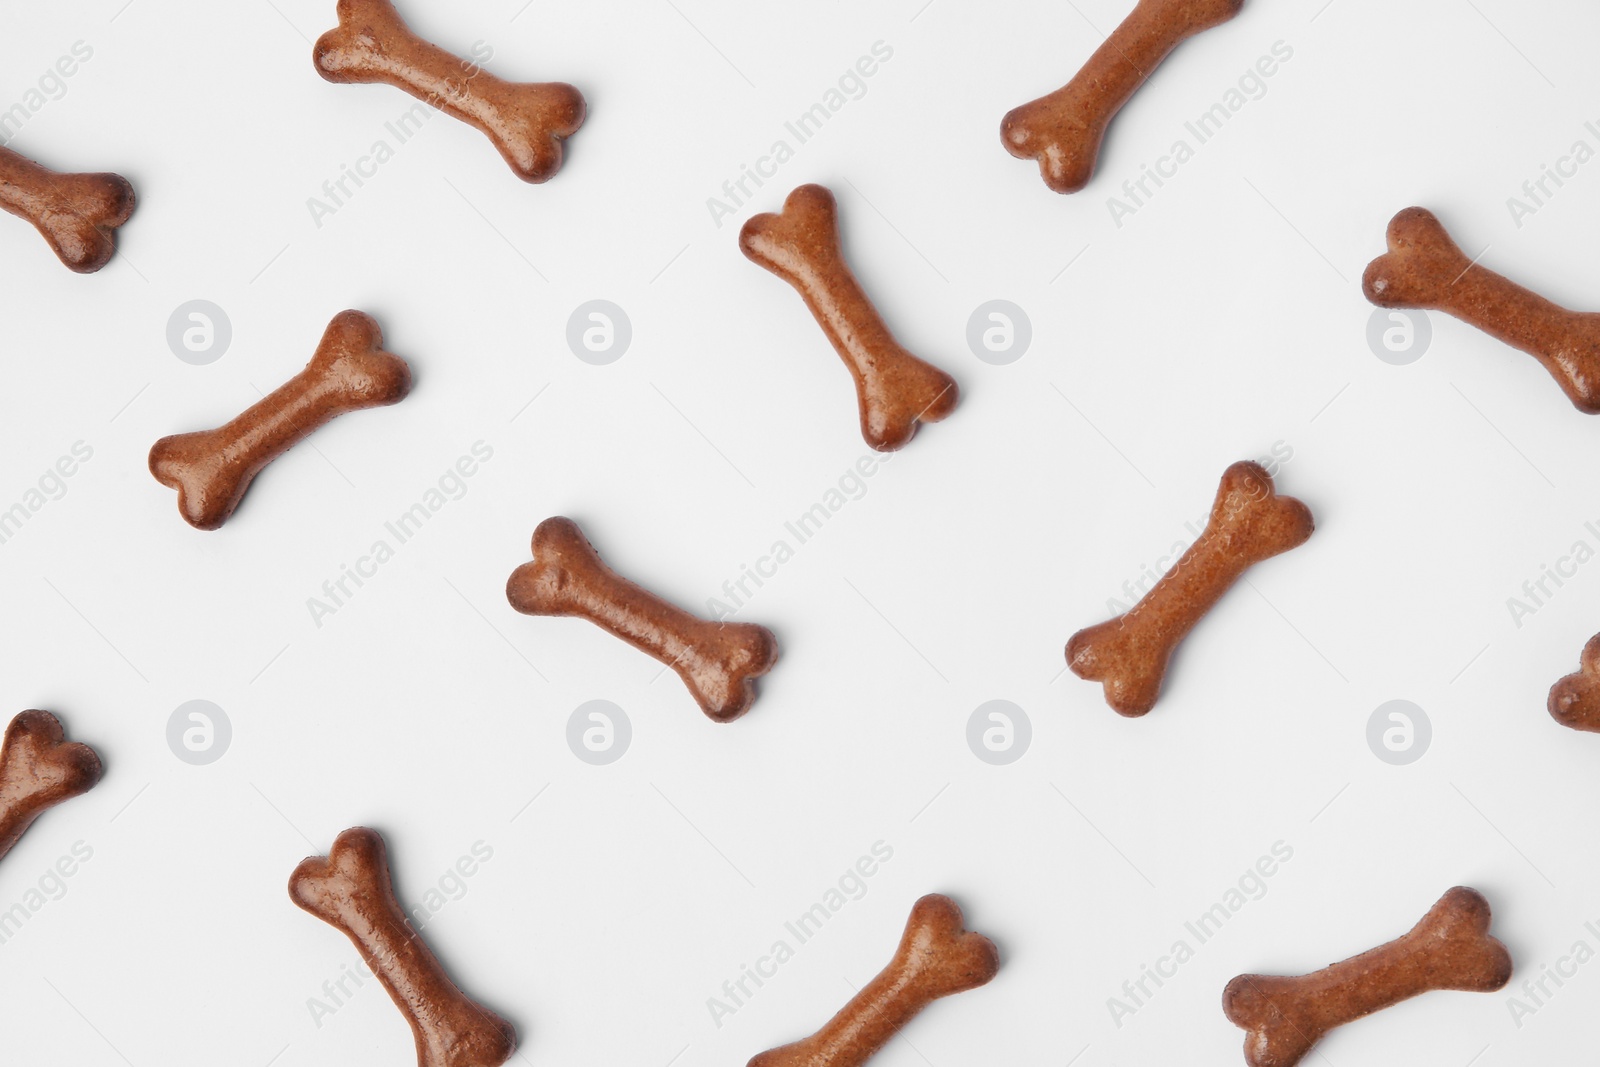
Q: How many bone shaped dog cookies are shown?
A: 13